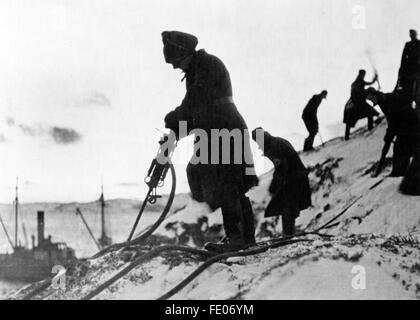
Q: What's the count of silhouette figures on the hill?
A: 6